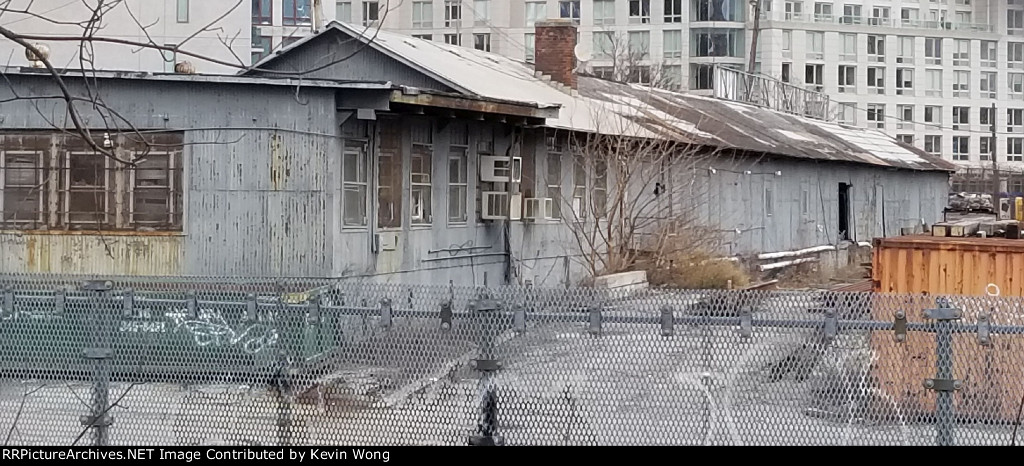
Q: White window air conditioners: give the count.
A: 3